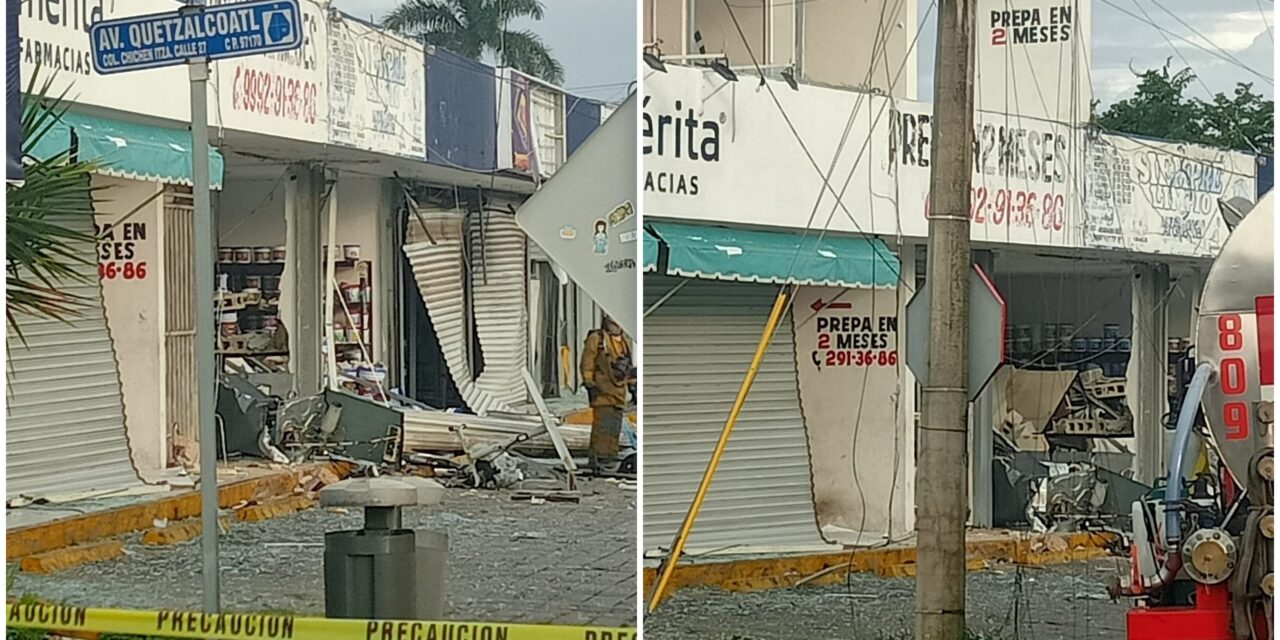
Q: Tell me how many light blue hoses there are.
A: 1